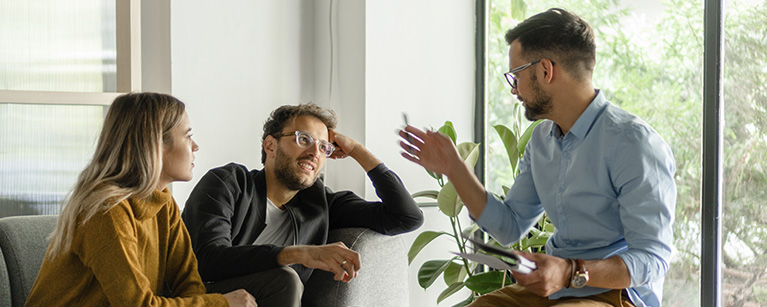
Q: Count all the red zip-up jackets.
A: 0